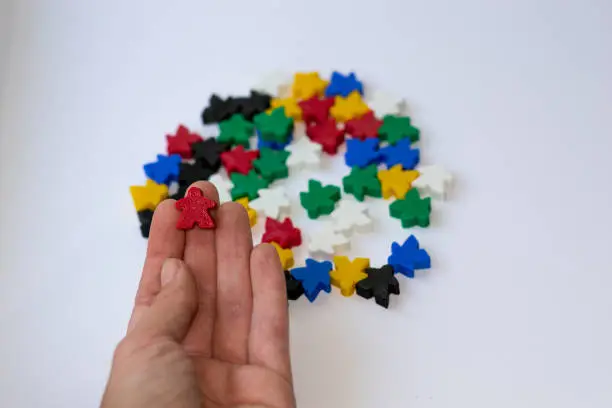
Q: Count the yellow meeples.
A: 8